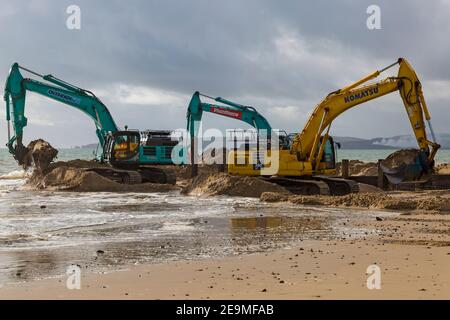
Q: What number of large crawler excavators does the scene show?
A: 3